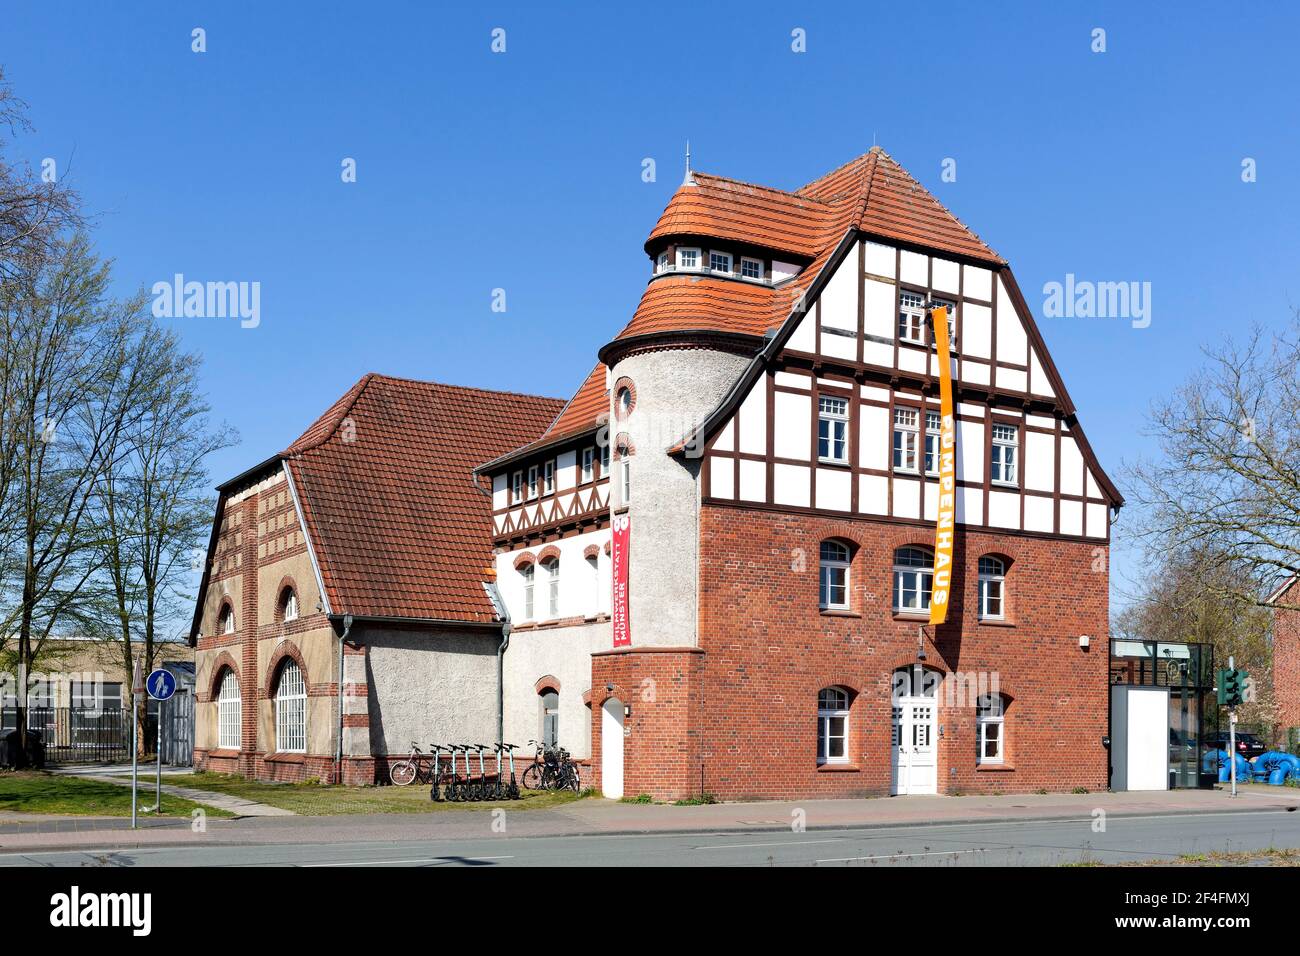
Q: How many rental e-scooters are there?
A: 6